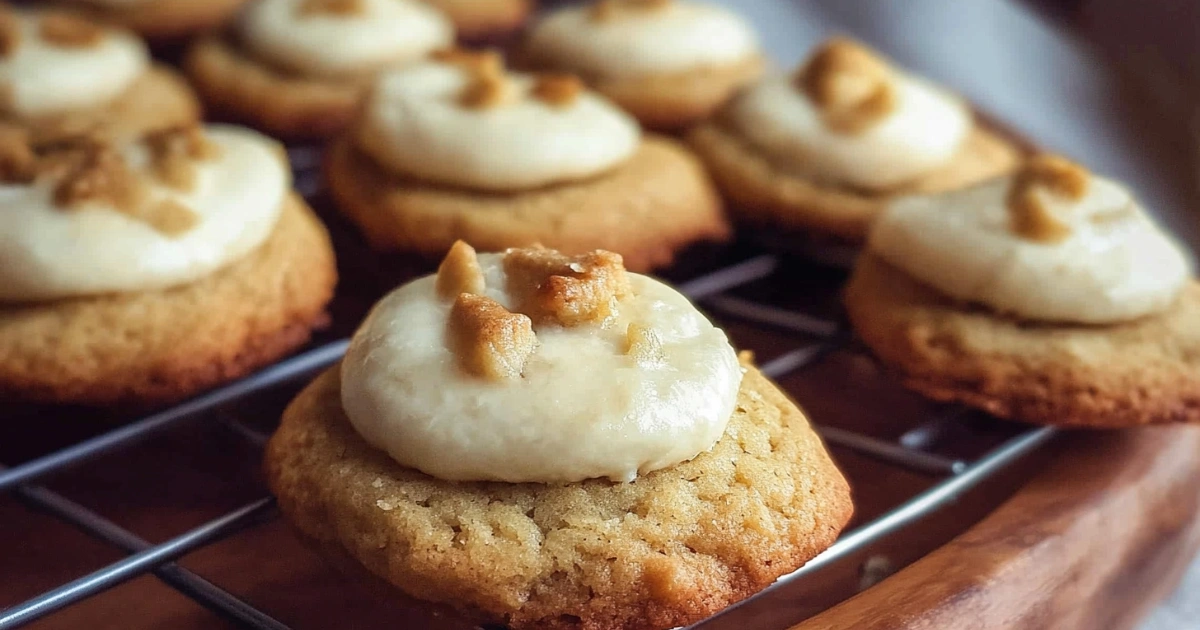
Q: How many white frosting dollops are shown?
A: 8